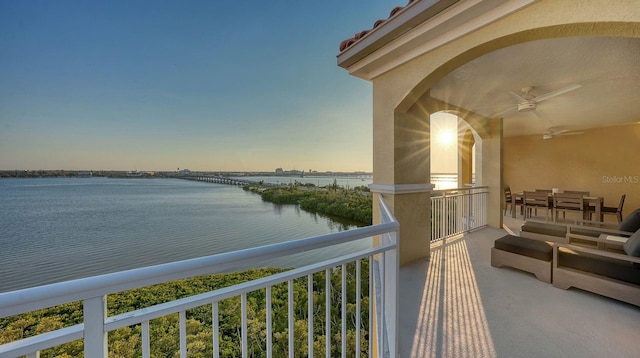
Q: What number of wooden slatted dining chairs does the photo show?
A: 6